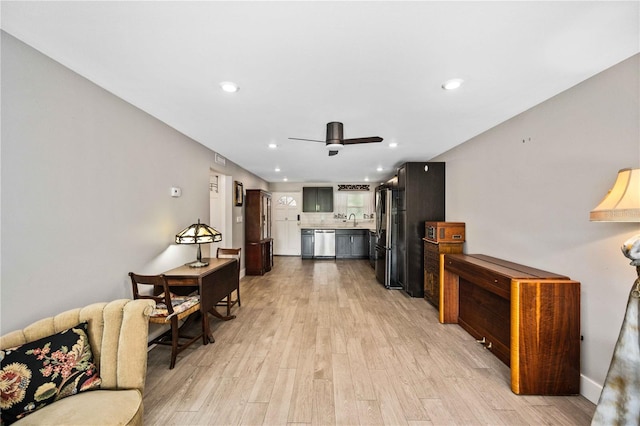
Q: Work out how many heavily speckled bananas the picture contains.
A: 0